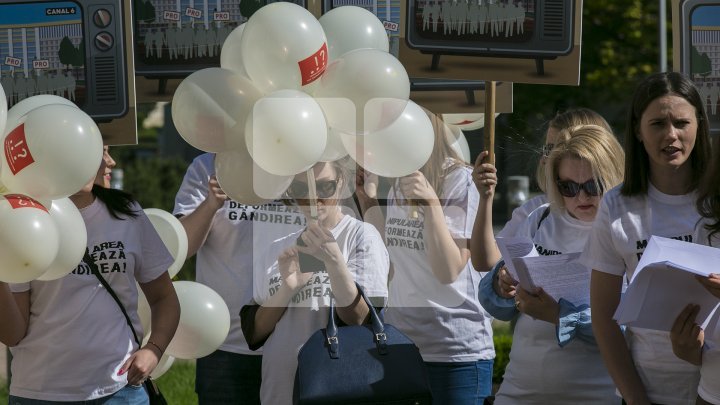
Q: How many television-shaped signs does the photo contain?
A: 5